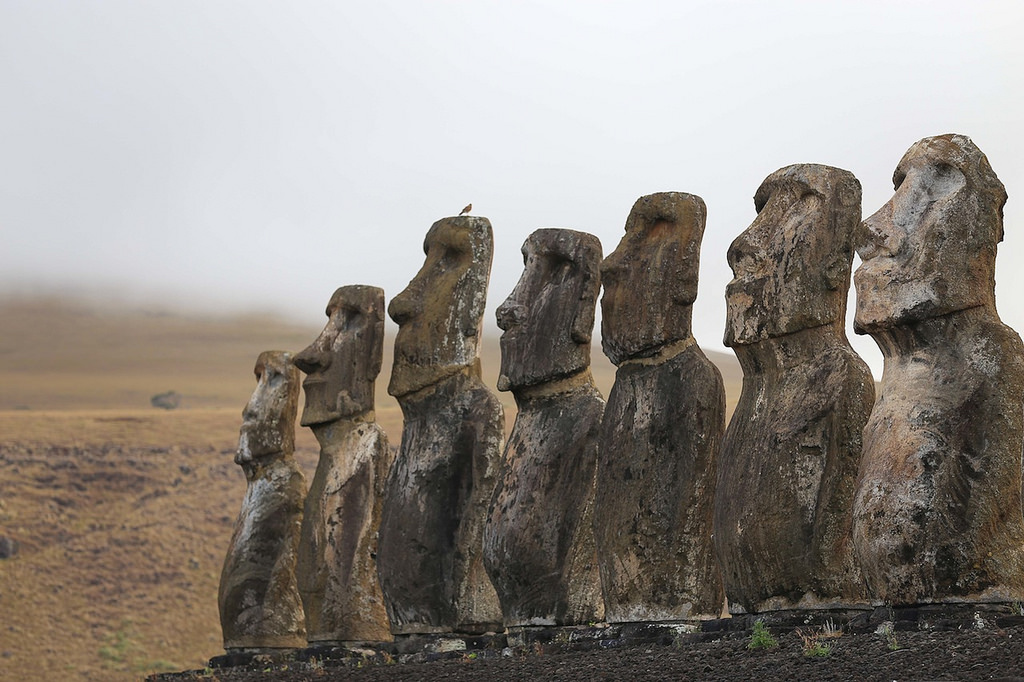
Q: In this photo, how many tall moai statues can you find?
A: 7